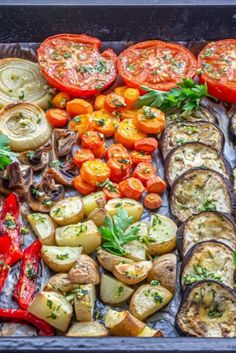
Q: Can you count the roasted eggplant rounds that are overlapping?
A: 7